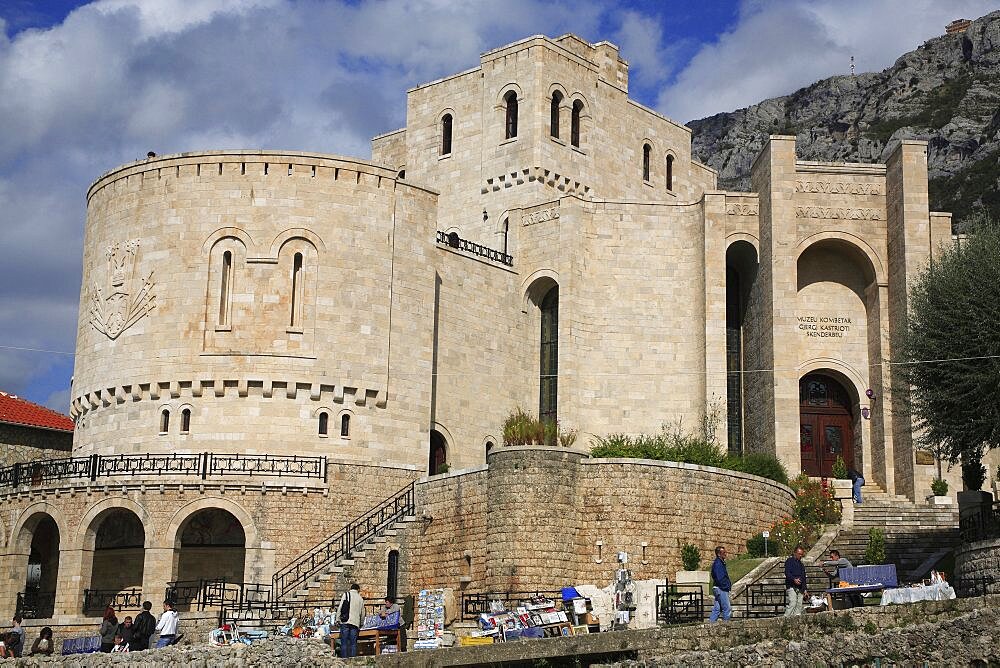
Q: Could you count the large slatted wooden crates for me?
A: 0